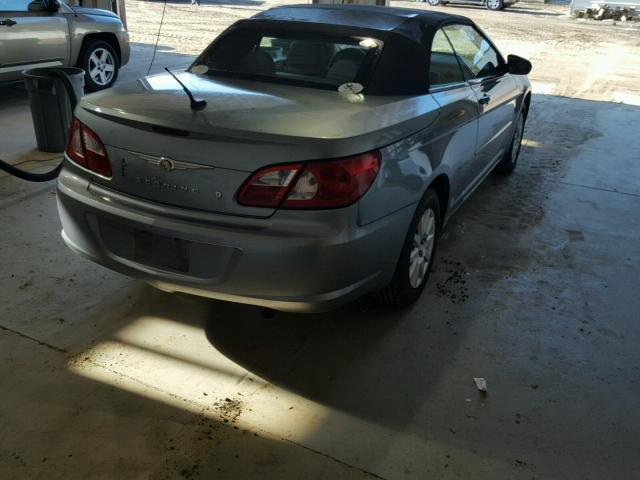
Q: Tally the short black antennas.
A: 1